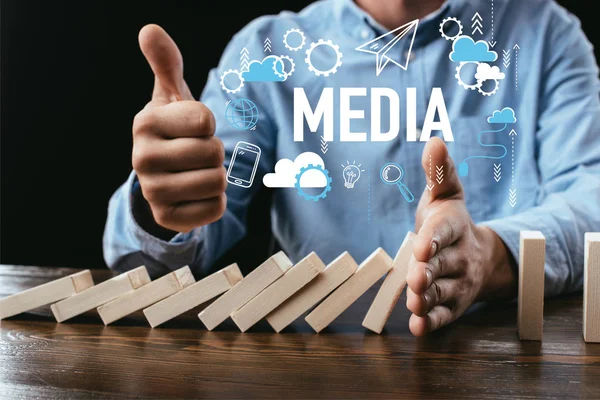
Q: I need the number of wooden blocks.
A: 11